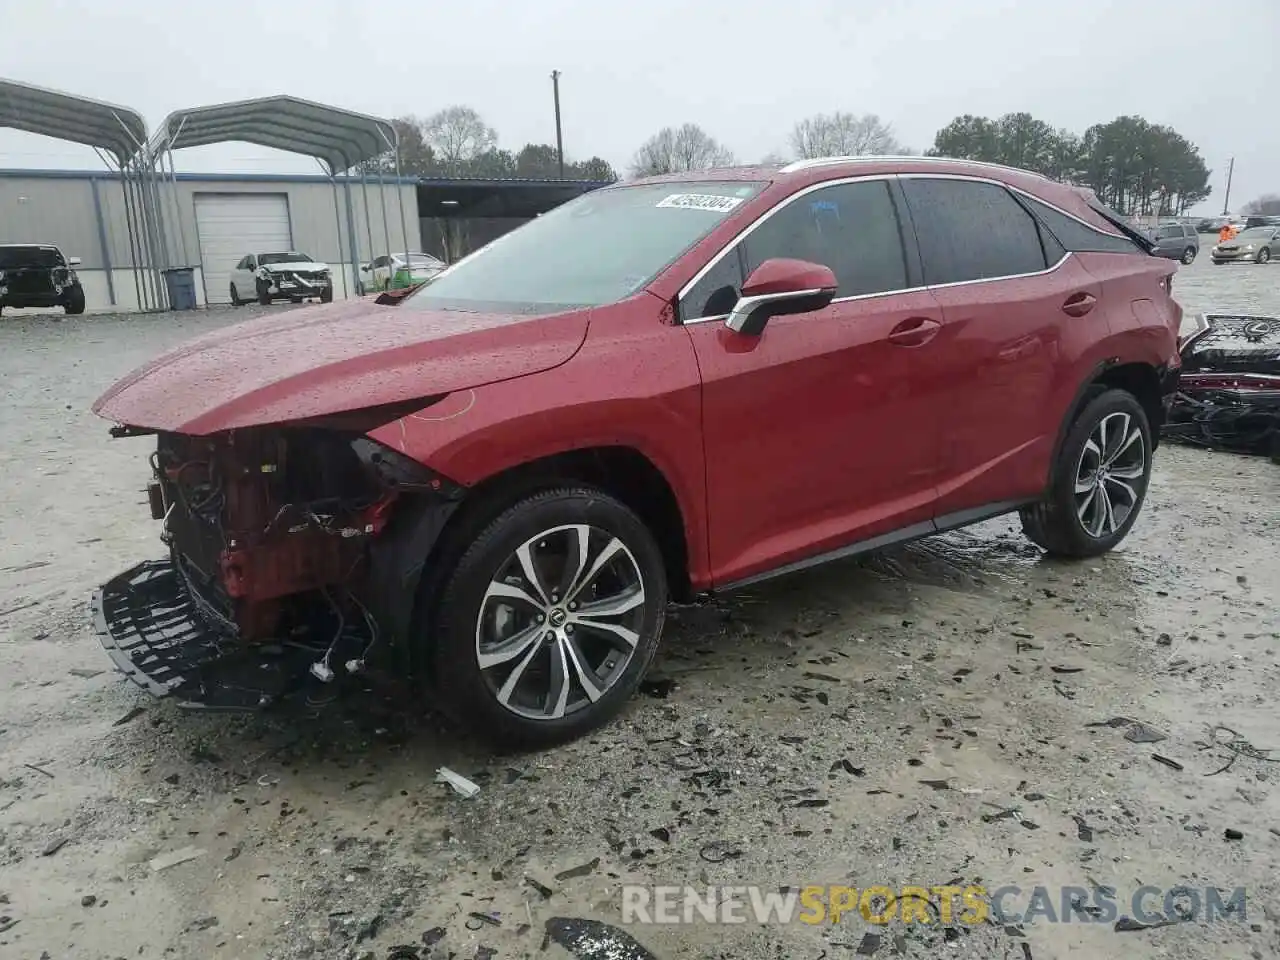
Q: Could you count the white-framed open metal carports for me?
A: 2